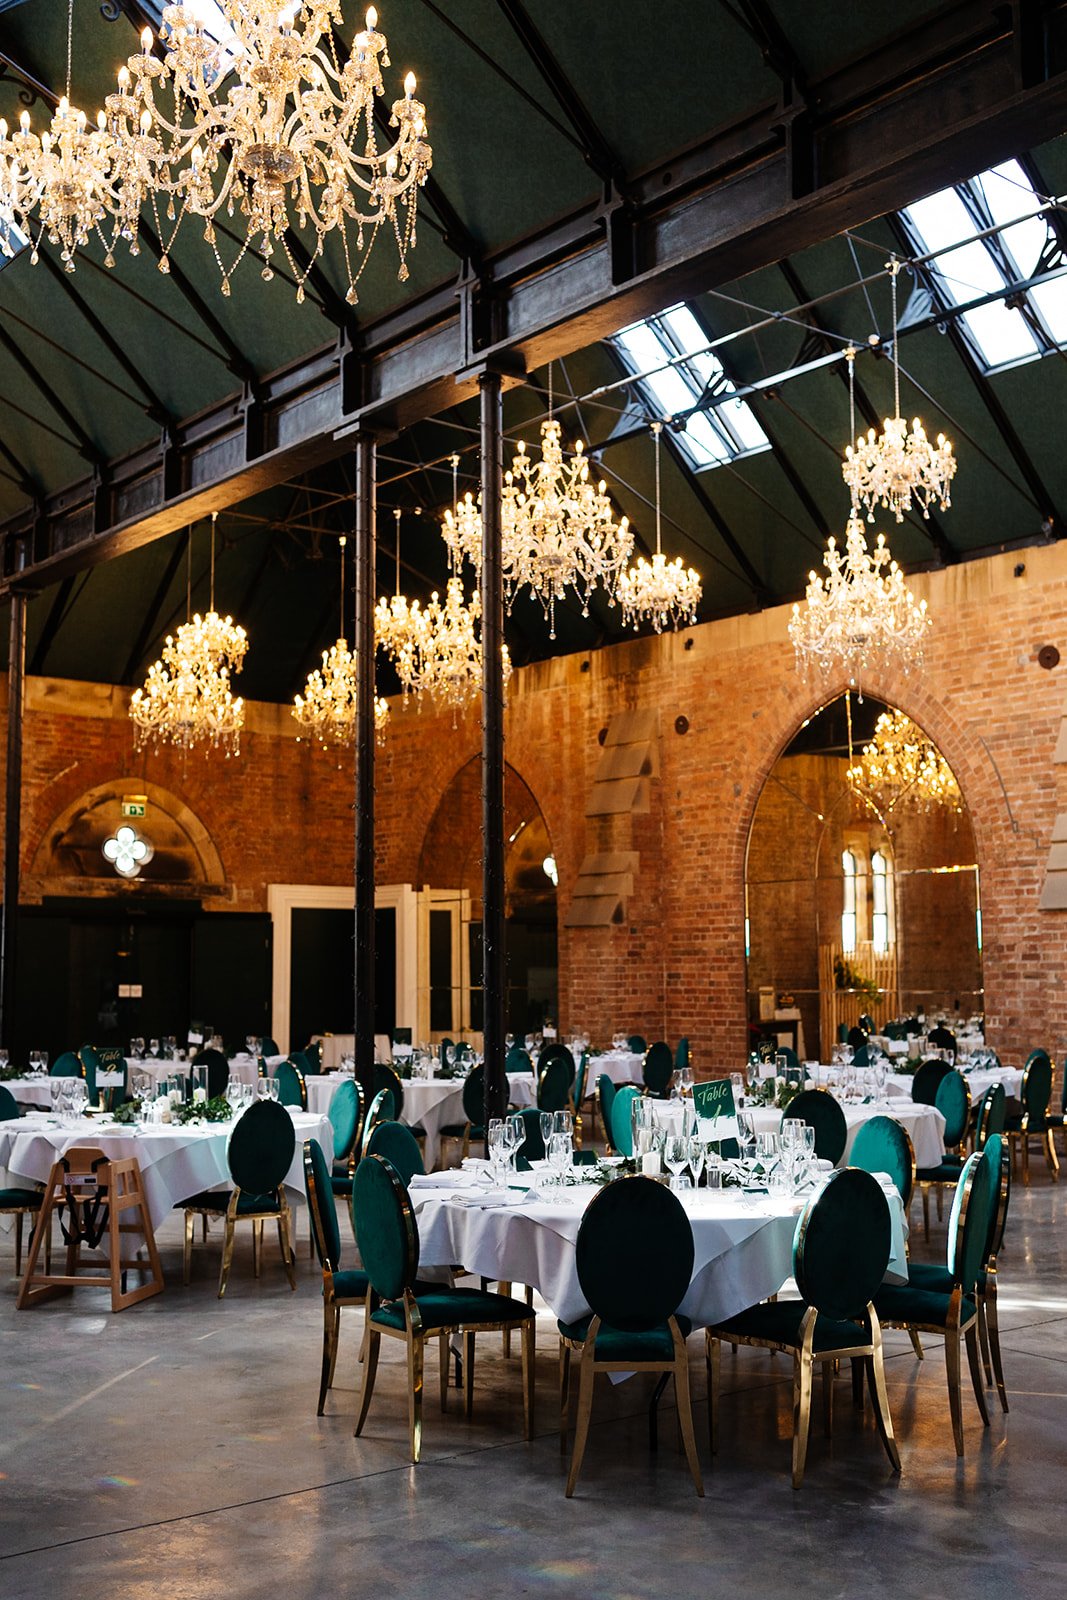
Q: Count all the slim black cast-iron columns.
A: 3